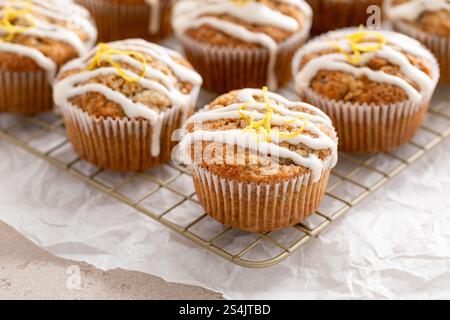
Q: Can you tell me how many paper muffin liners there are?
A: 8